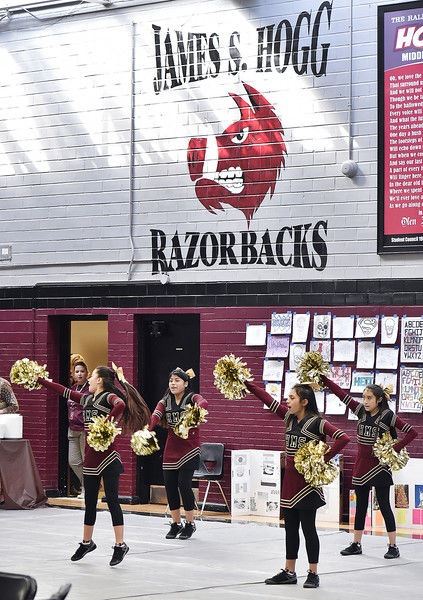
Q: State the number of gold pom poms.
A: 8